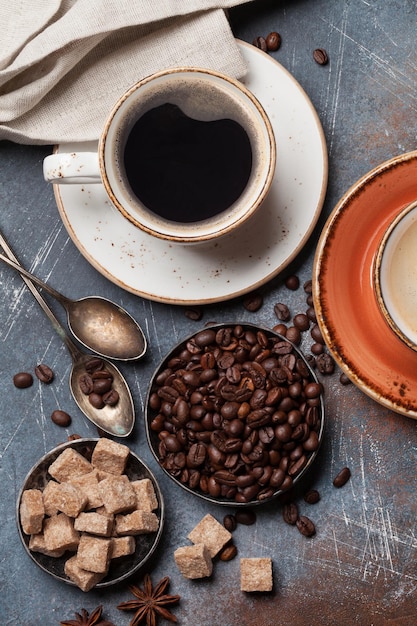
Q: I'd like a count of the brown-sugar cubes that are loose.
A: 3